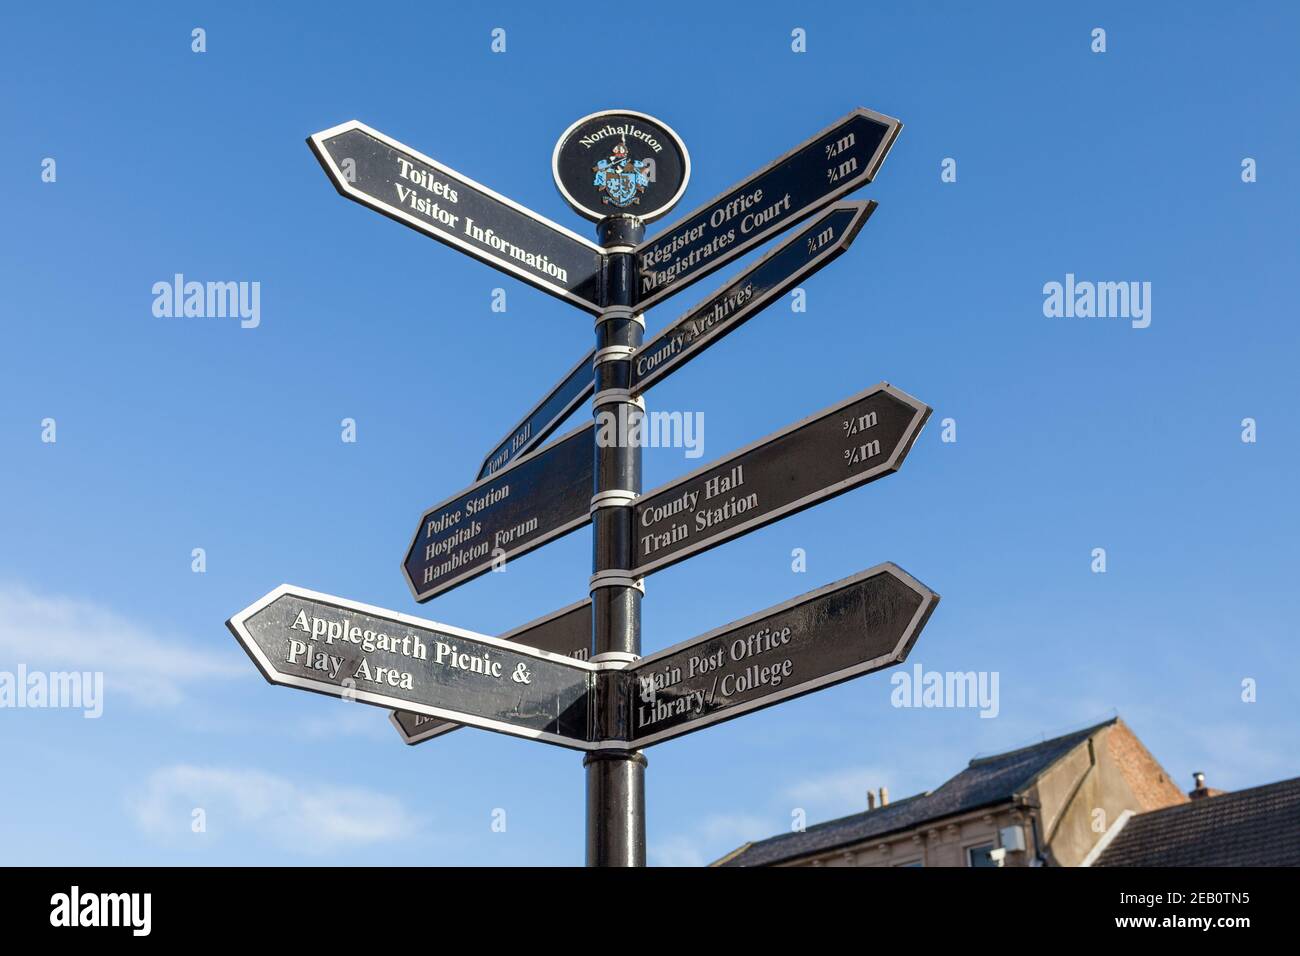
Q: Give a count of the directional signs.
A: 9